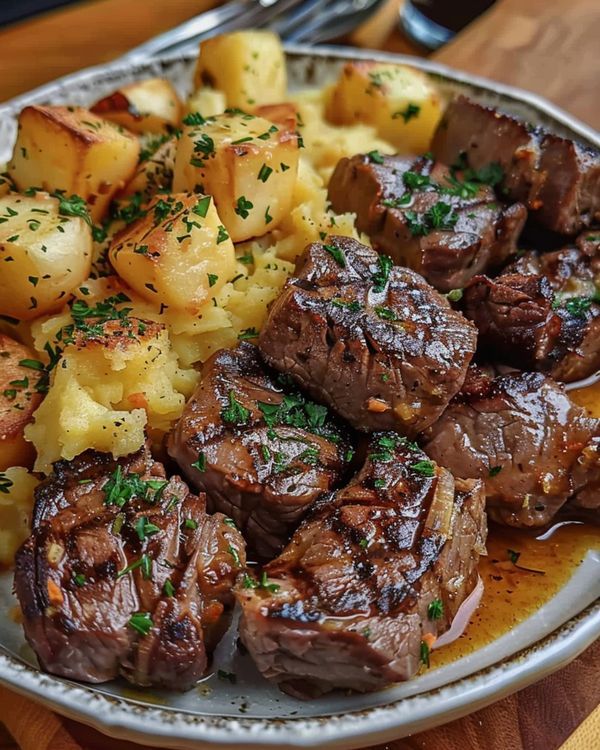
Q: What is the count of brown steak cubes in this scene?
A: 8